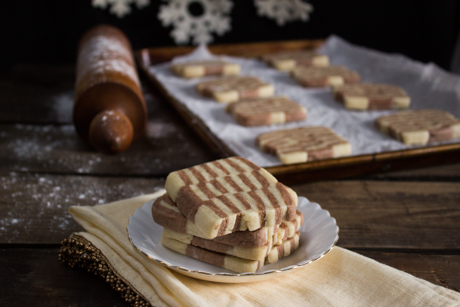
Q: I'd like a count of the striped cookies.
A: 12